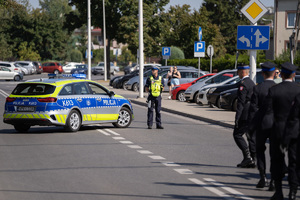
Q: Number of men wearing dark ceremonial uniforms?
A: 3